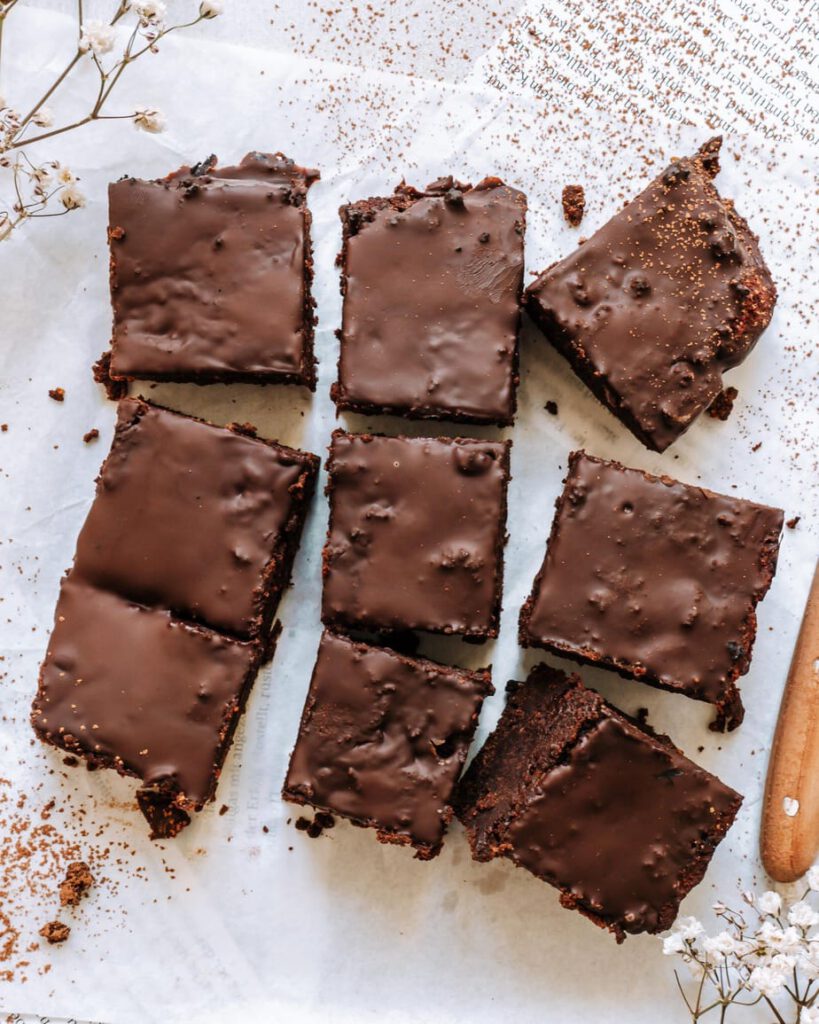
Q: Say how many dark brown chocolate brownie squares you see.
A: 9